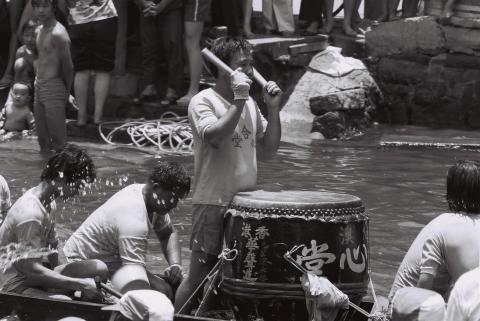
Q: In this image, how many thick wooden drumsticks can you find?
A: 2